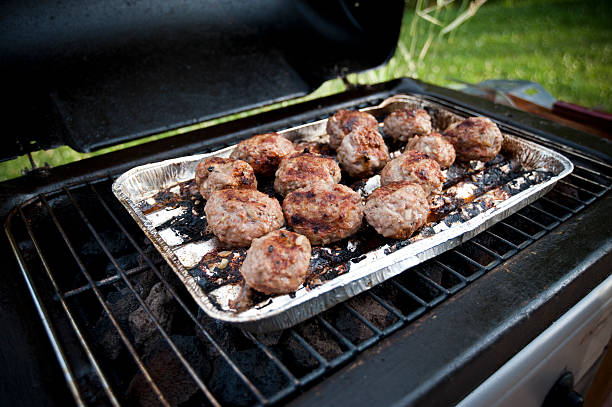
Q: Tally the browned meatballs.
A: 13